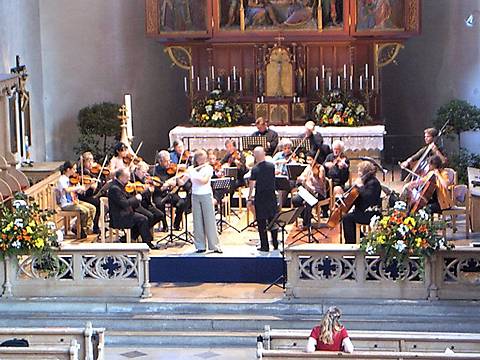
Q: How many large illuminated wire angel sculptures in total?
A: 0